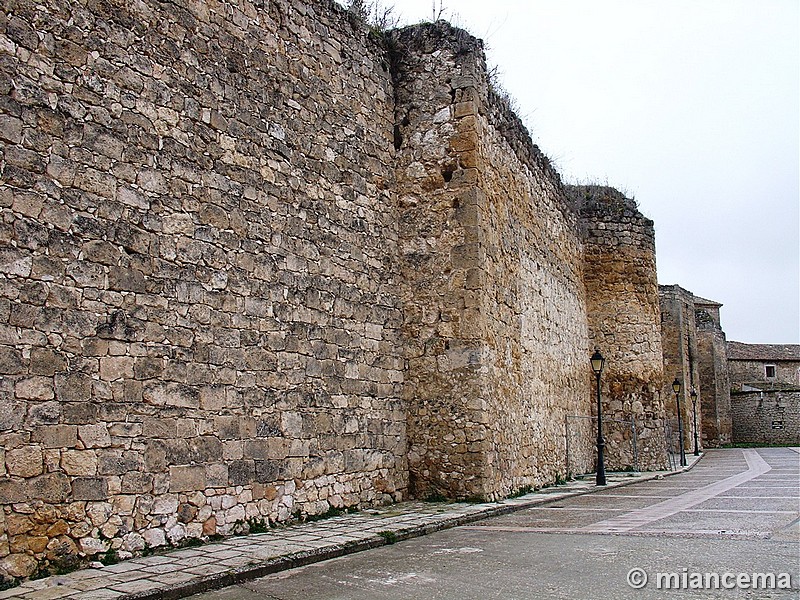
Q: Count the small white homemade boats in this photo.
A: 0